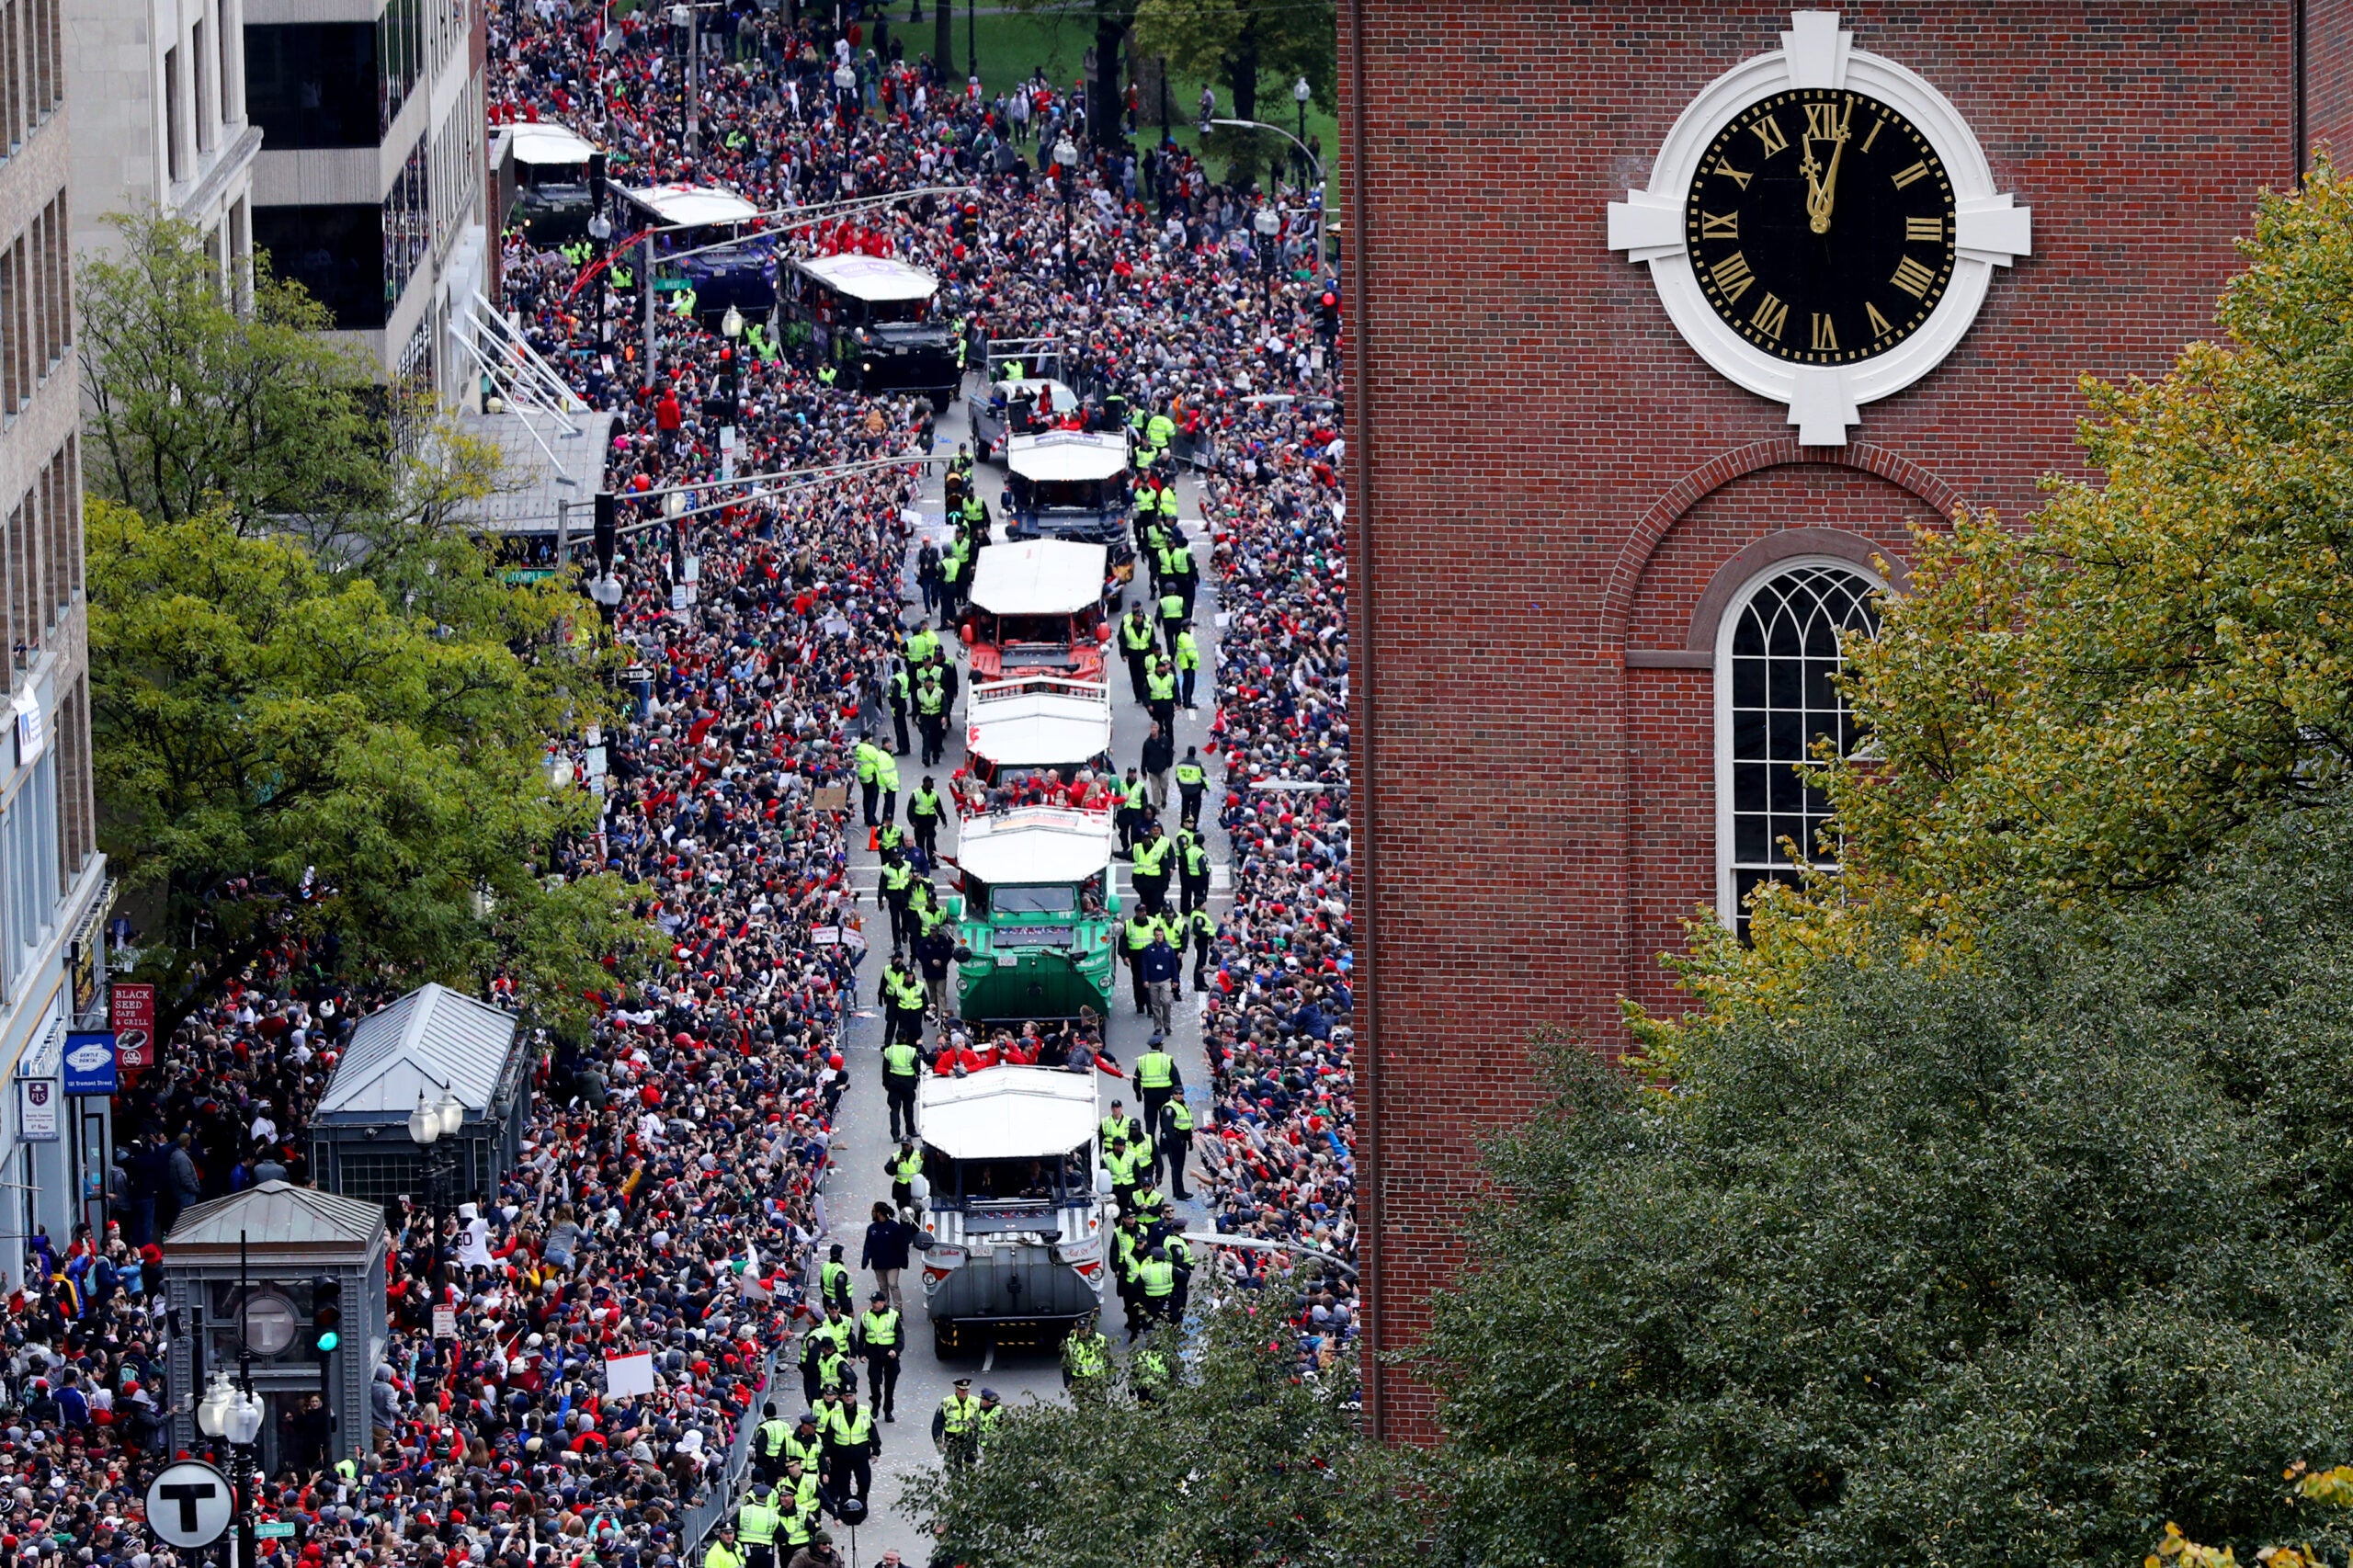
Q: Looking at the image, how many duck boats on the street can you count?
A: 8